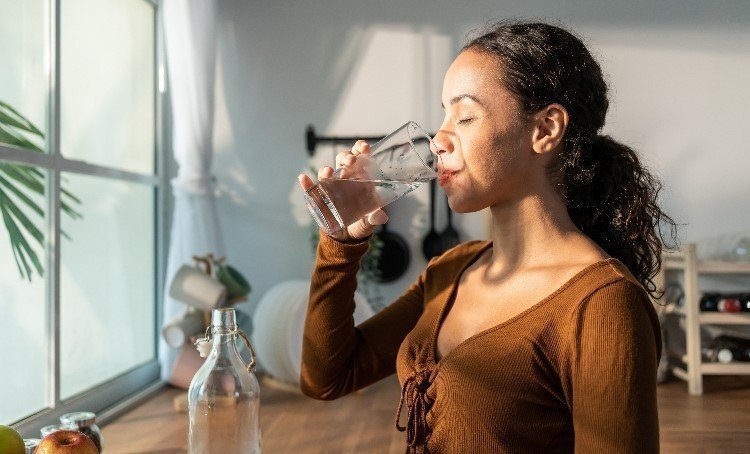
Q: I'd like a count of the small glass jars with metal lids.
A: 3